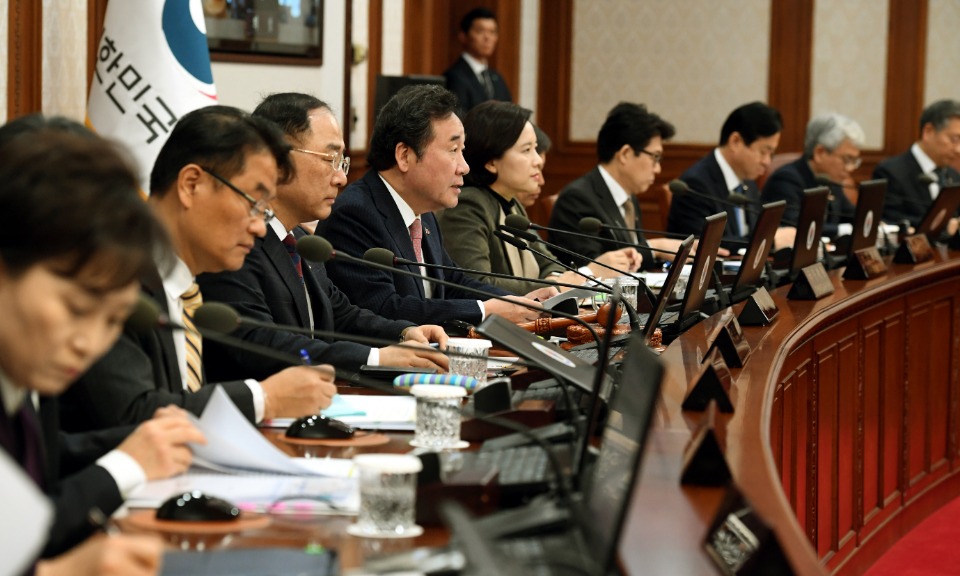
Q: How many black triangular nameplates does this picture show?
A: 8